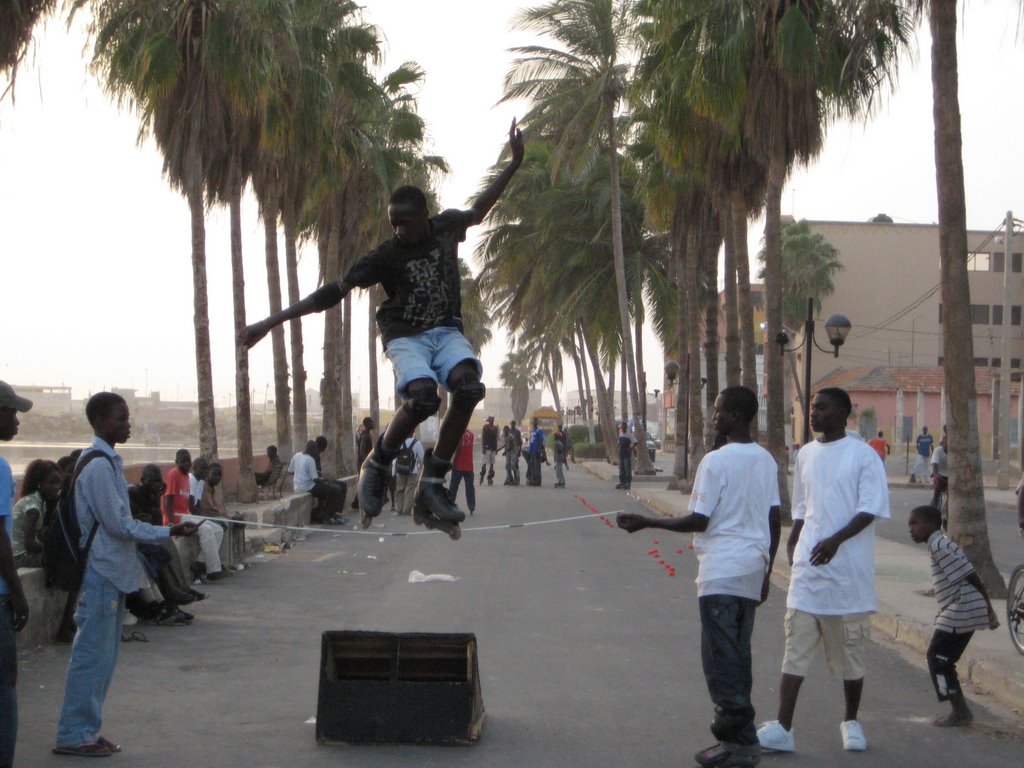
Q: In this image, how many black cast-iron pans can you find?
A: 0